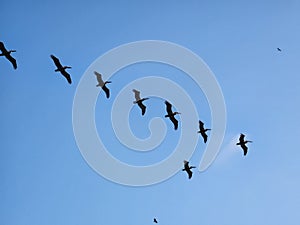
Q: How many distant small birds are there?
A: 2